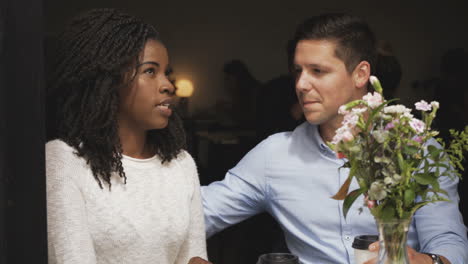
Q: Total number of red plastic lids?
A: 0